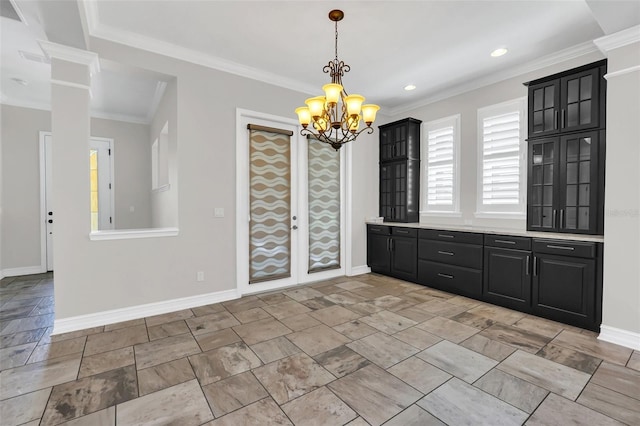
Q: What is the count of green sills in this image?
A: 0